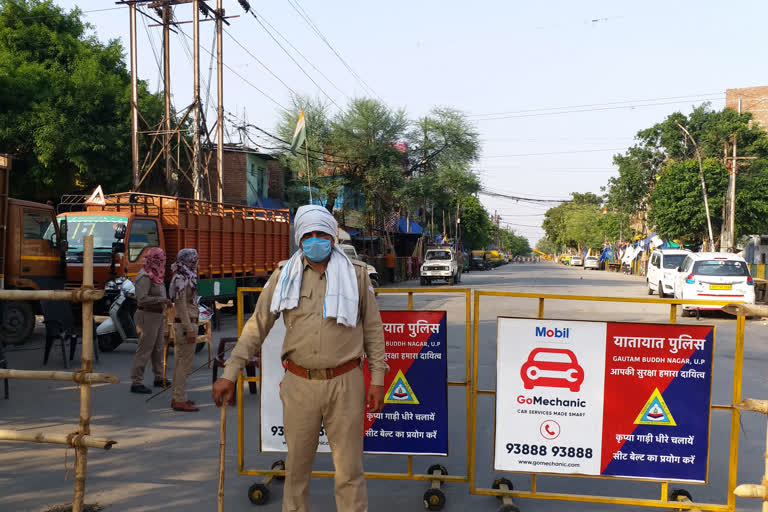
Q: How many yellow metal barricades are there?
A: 2